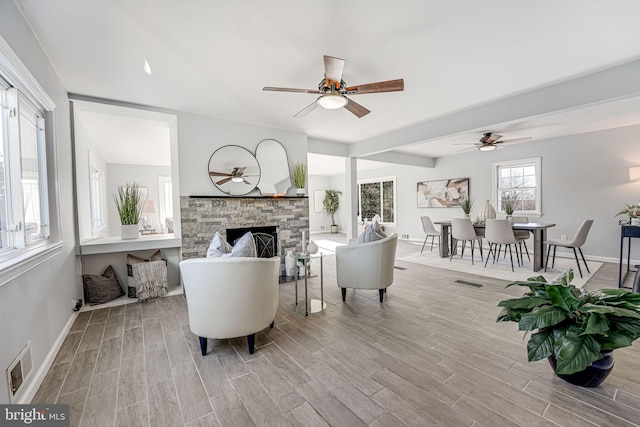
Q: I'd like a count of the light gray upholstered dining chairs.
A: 6